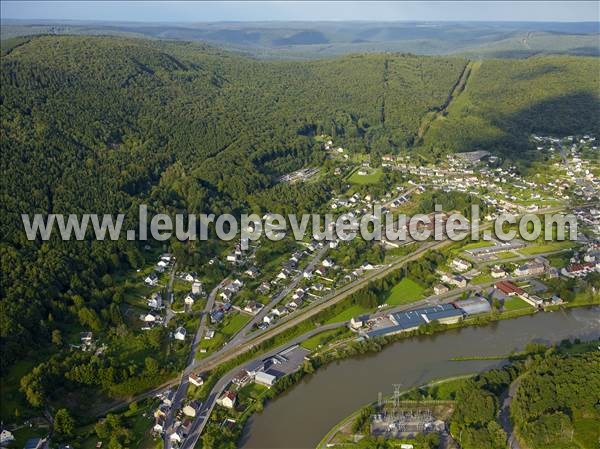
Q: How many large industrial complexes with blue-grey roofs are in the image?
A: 1